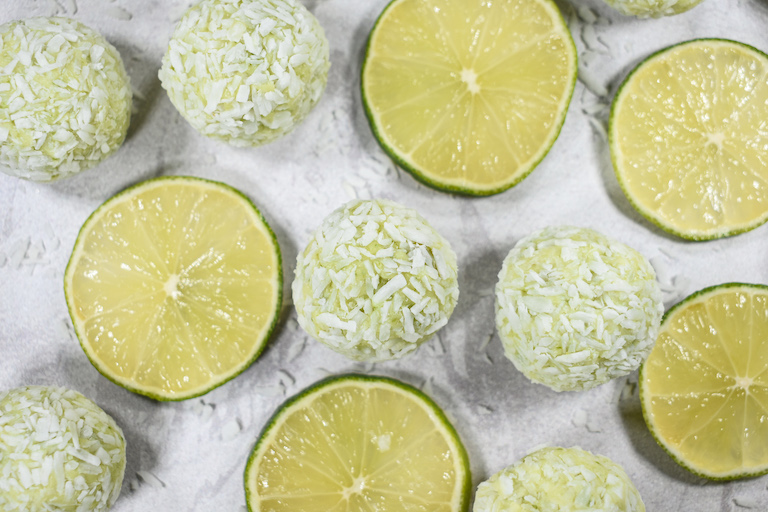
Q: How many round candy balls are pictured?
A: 7